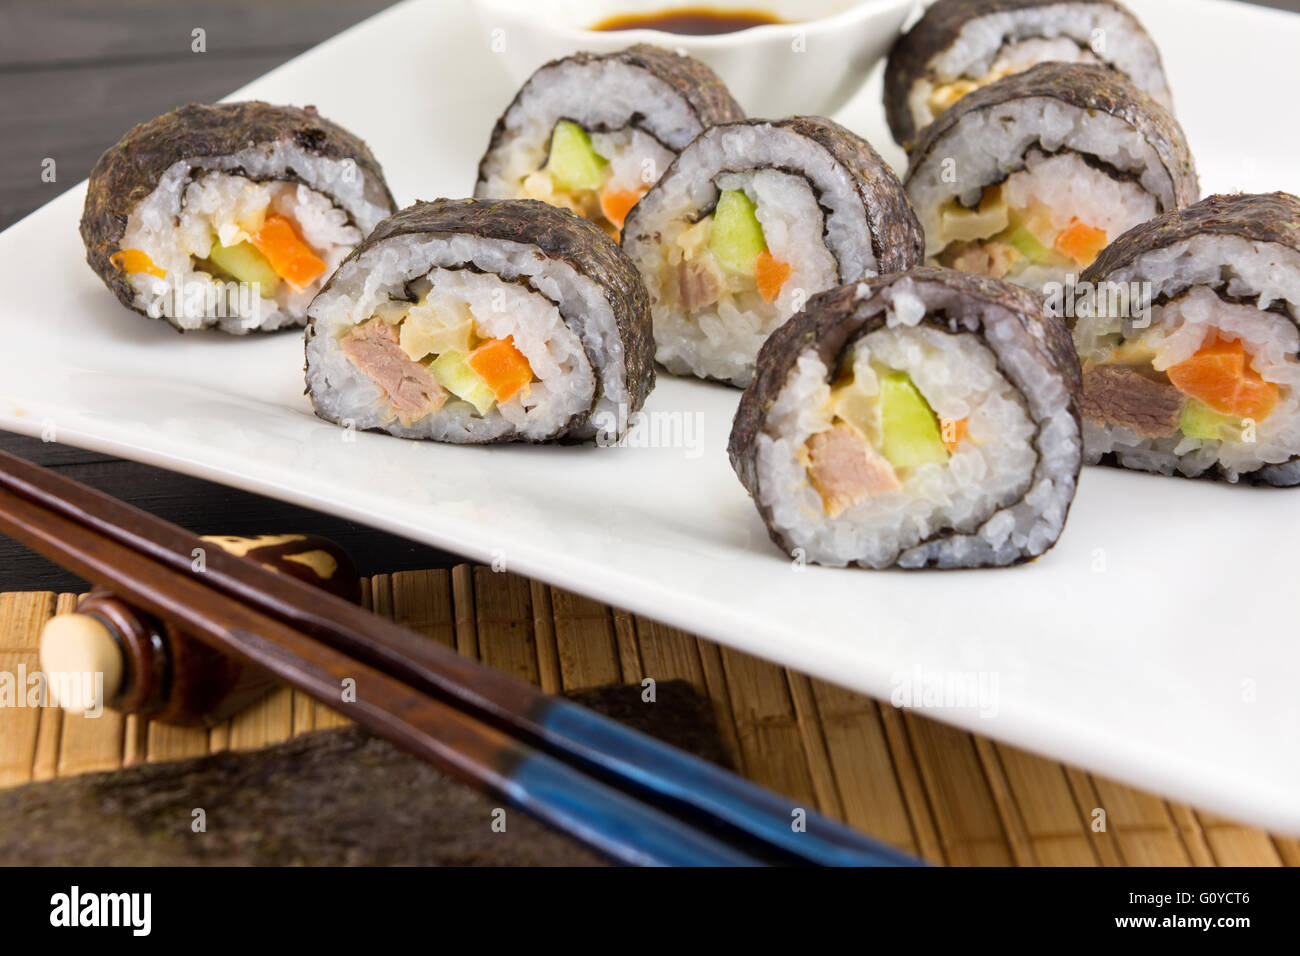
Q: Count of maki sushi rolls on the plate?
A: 8